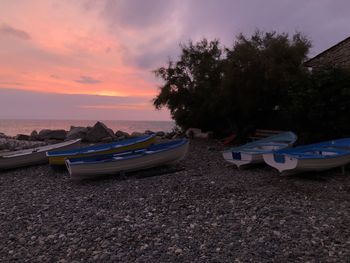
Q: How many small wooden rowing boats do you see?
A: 5